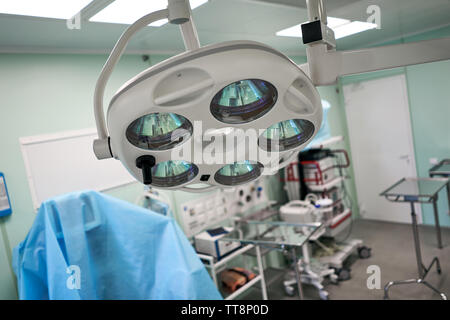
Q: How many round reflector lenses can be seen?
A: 5